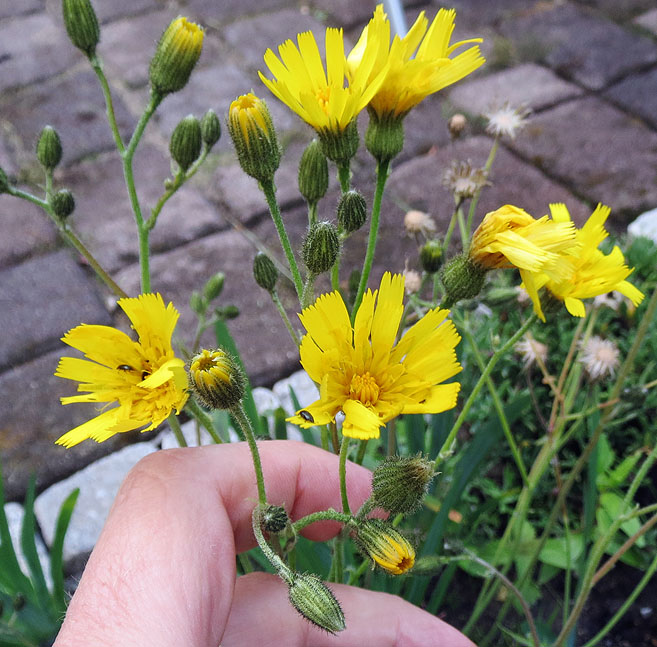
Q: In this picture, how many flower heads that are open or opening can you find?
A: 10